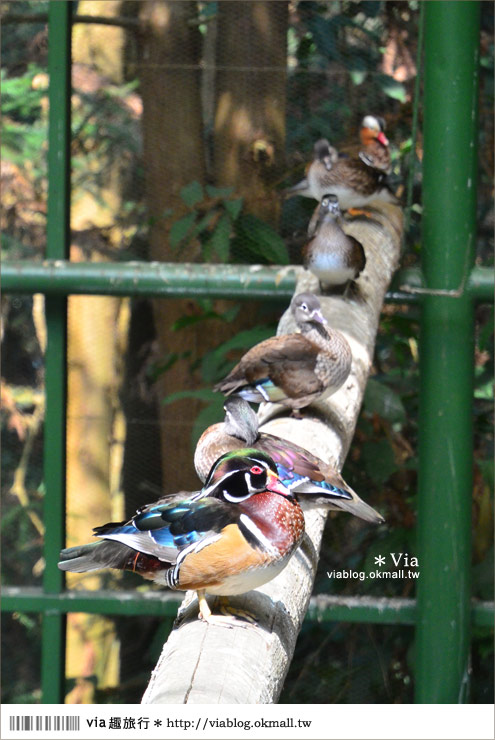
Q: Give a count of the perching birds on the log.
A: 6